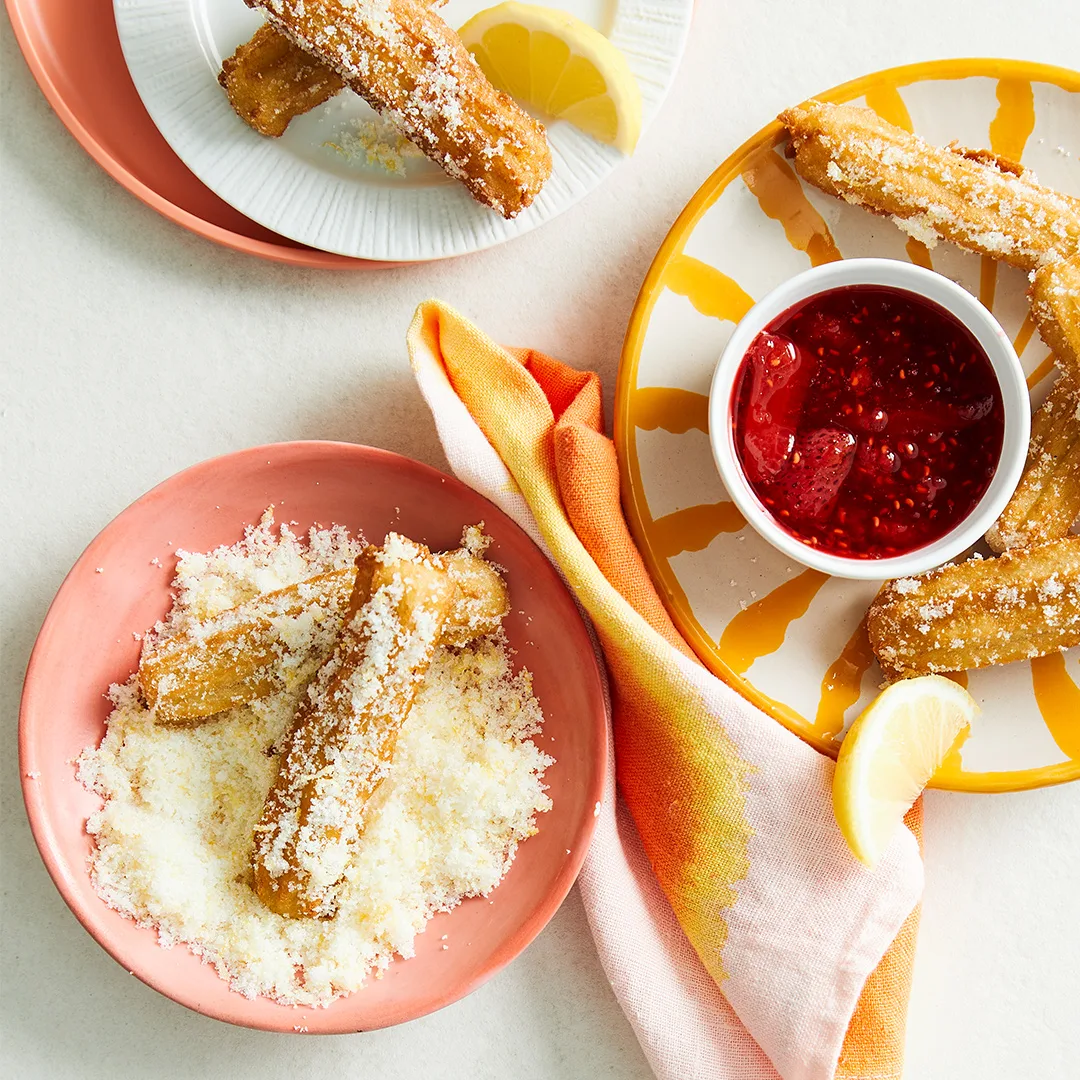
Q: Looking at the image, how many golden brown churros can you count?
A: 8